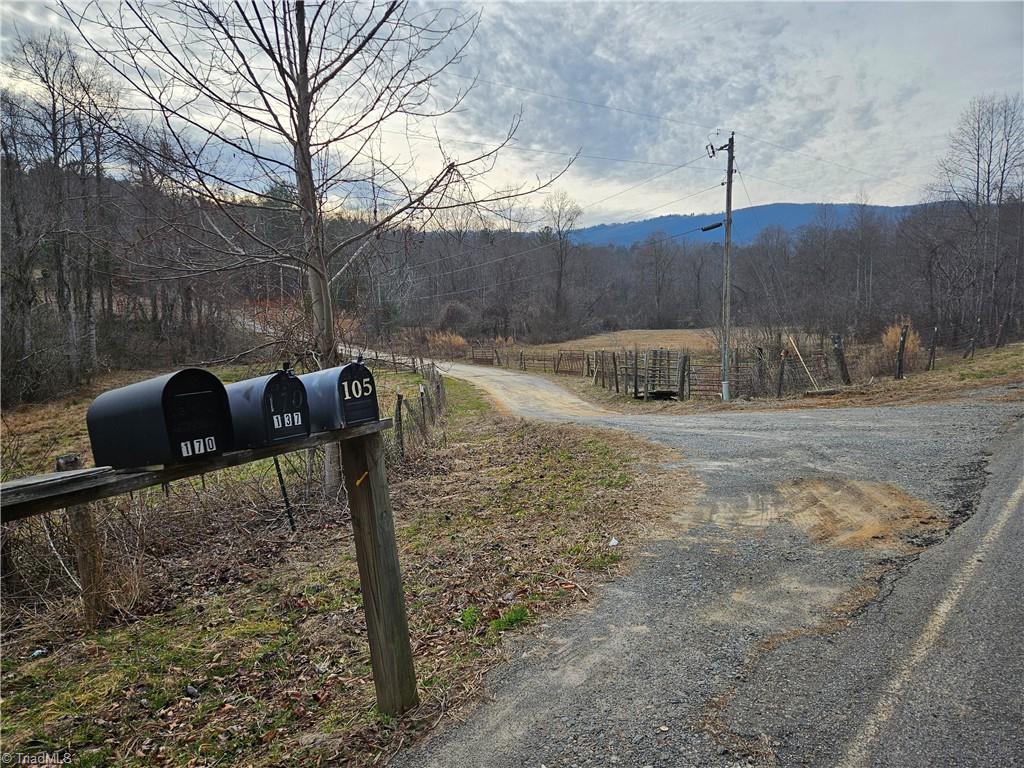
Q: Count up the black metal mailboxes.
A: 3